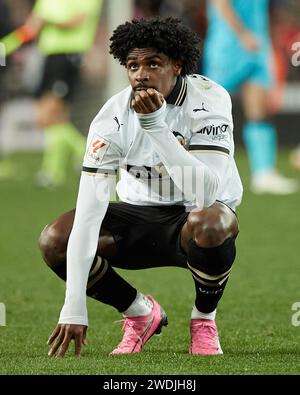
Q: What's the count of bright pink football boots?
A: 2